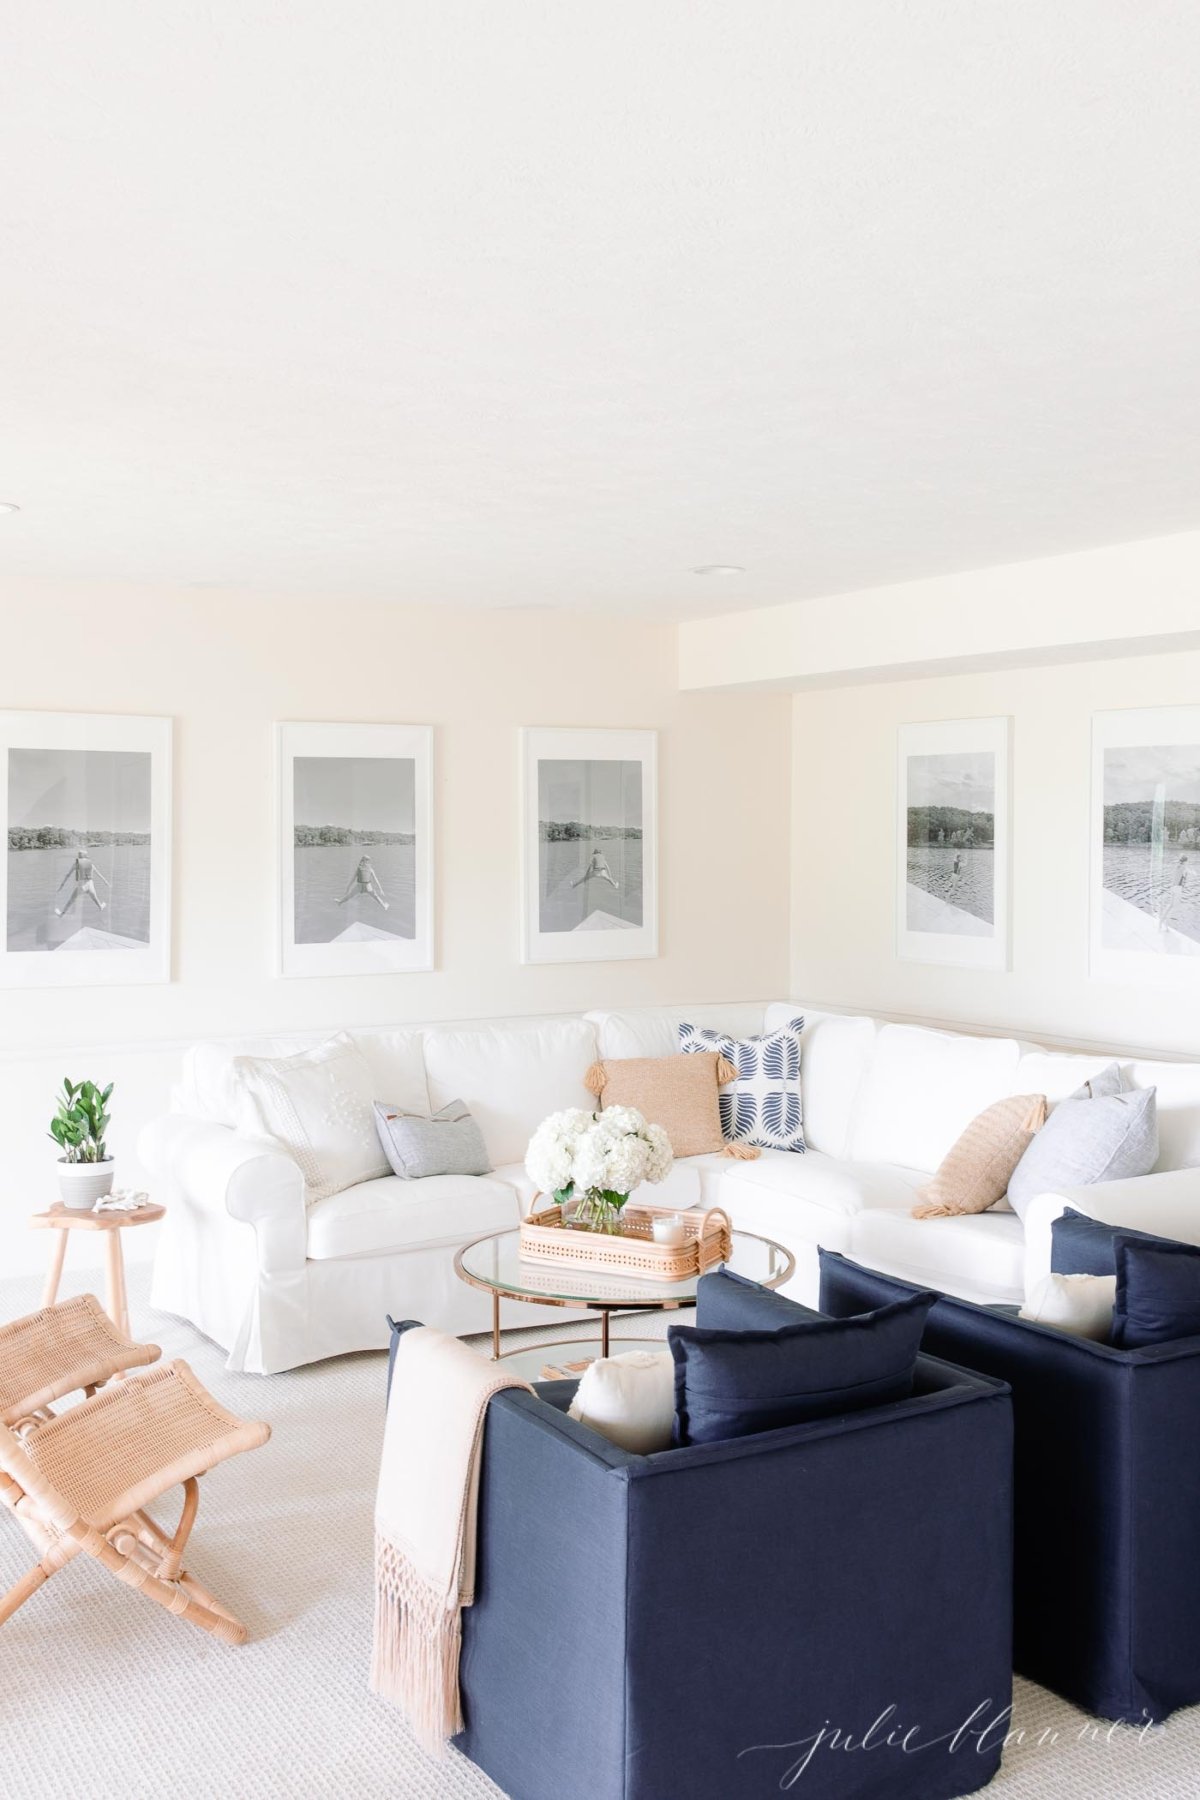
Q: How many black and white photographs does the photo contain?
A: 5